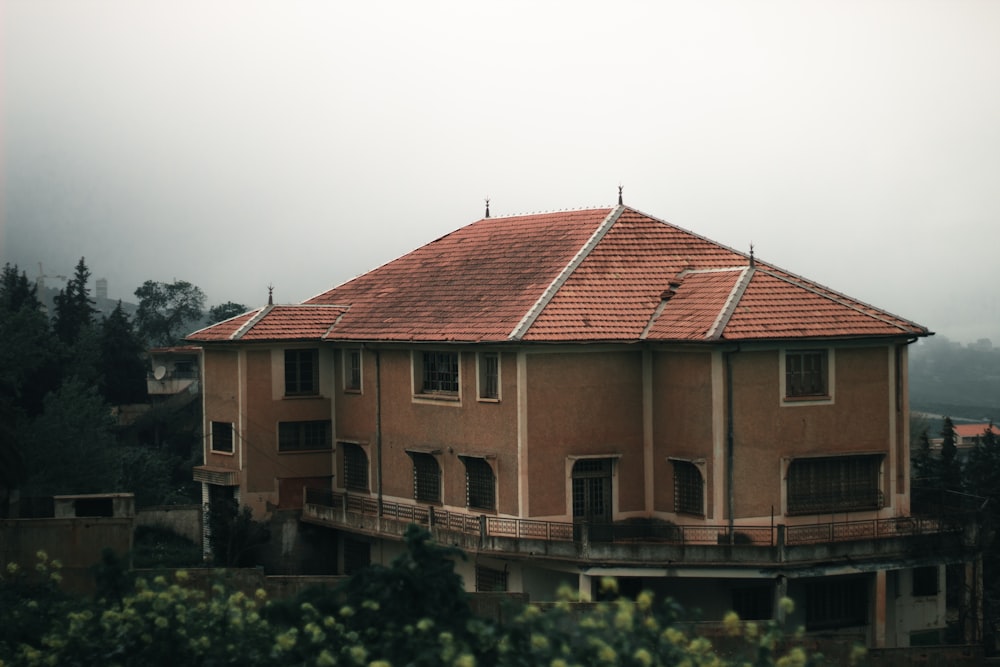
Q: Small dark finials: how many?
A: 4